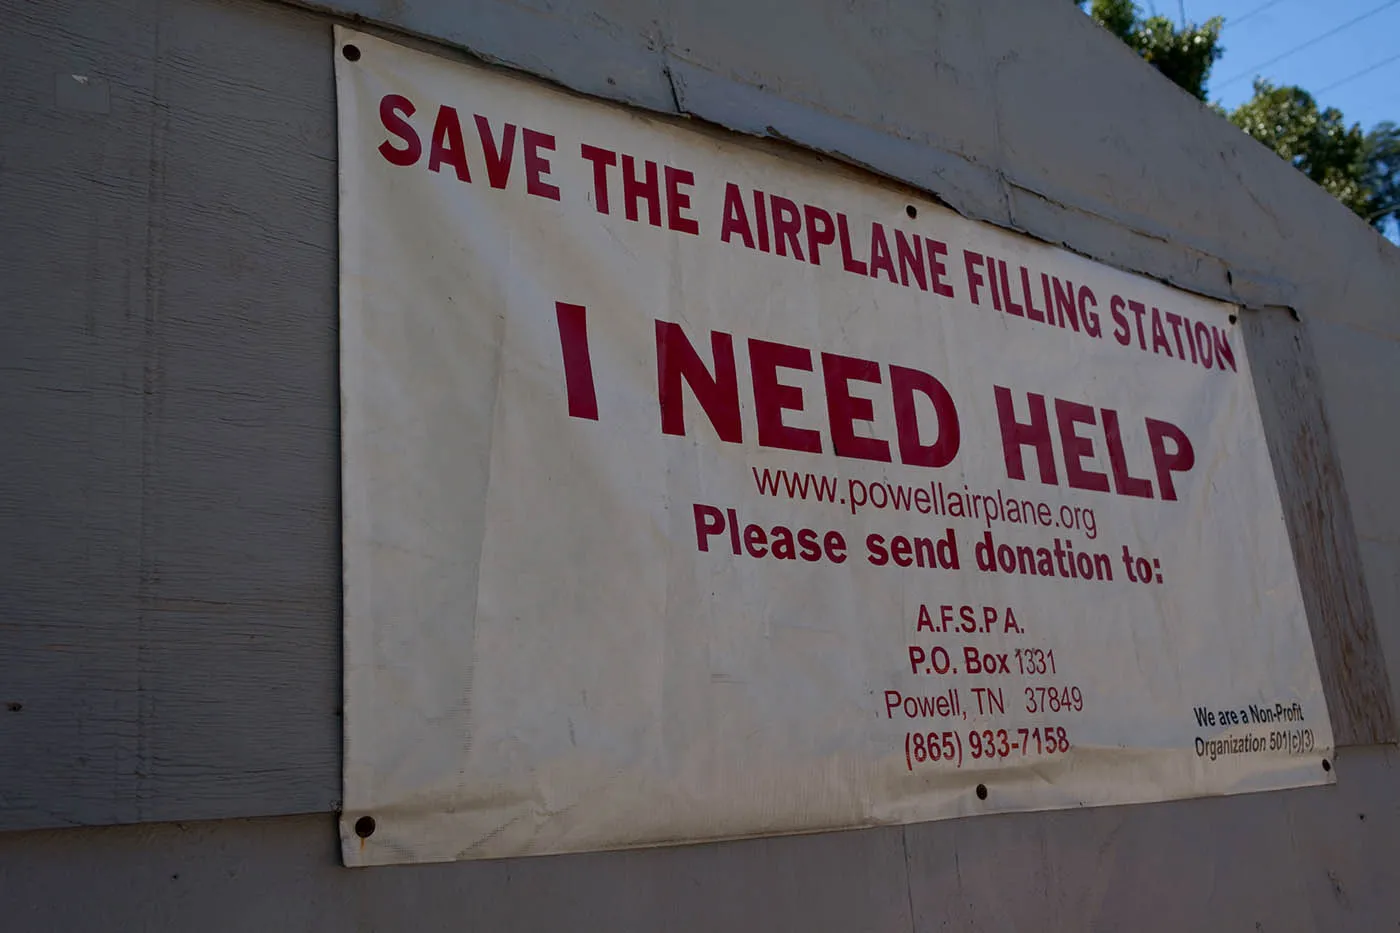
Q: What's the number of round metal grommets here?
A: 6